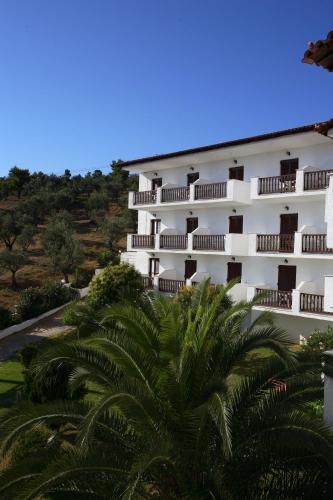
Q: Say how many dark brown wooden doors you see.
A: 12